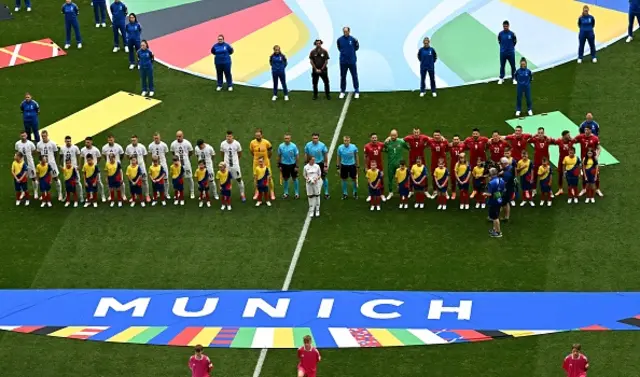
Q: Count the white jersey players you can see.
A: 10